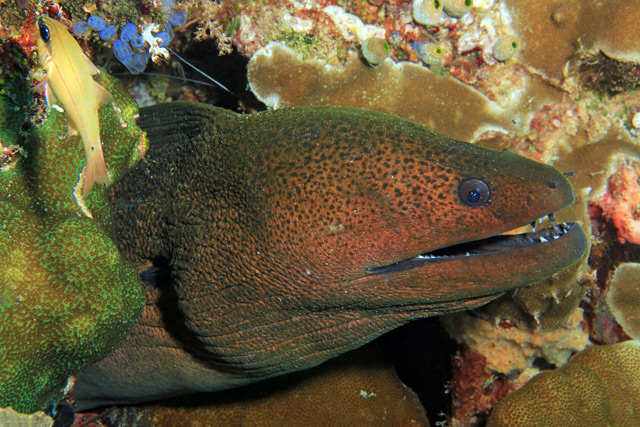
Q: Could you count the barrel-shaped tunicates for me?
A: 5